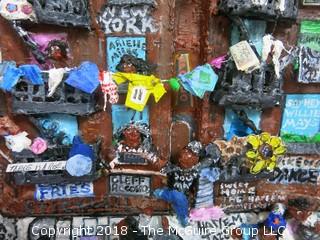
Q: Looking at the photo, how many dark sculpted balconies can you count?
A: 6